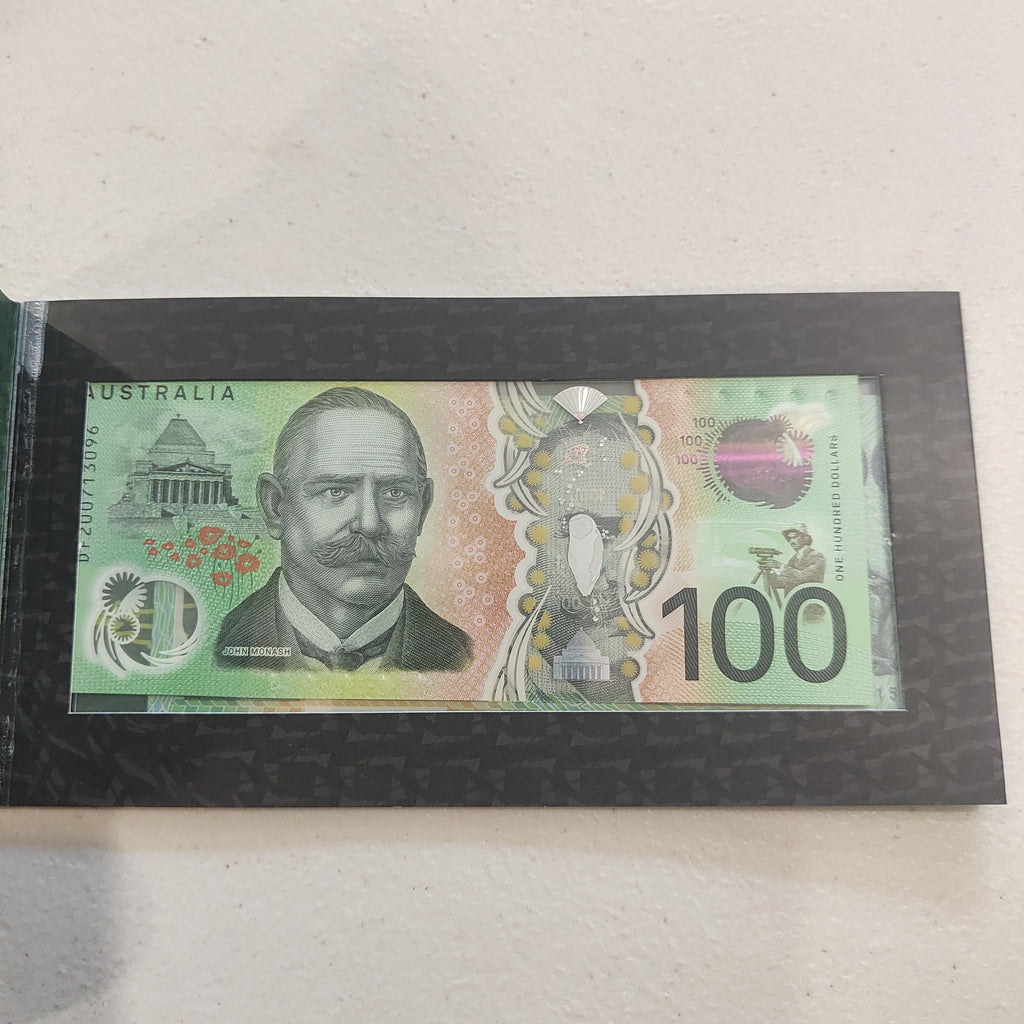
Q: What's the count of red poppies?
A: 13